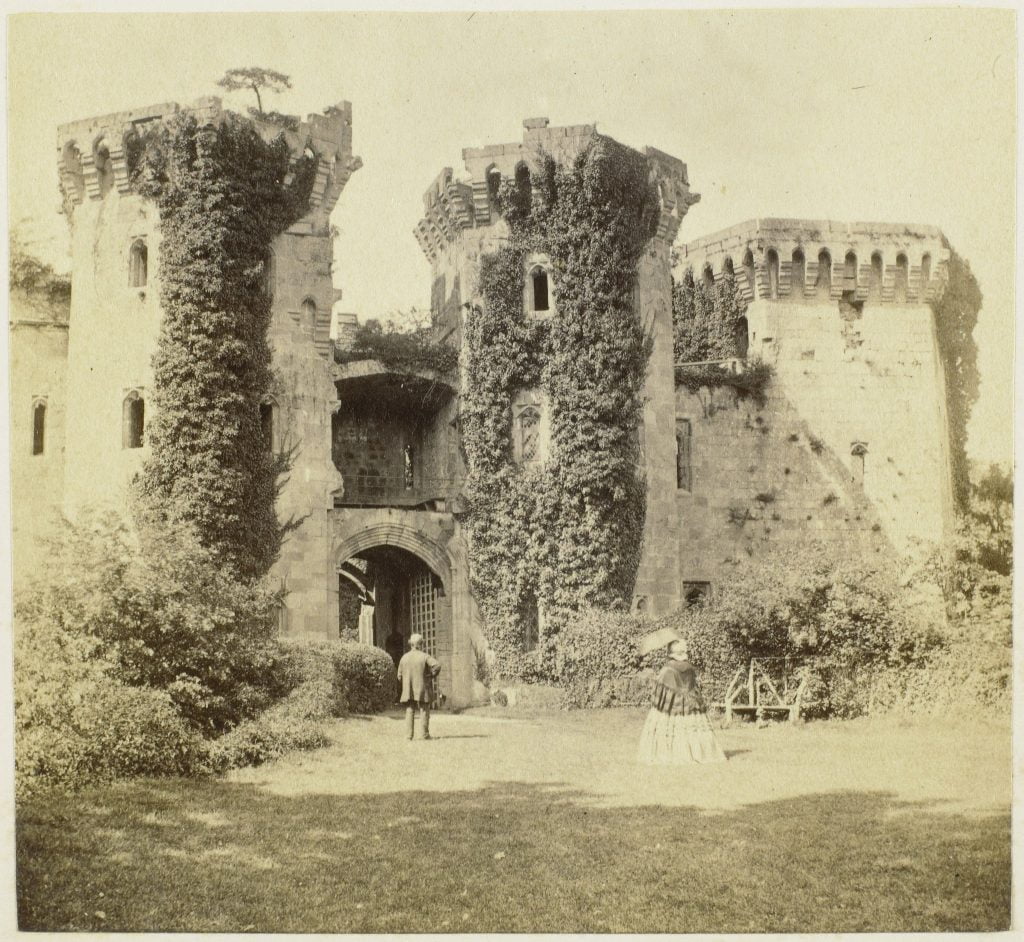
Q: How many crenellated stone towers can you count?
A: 3